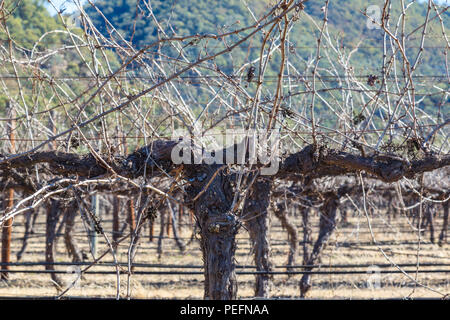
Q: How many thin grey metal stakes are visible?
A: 1